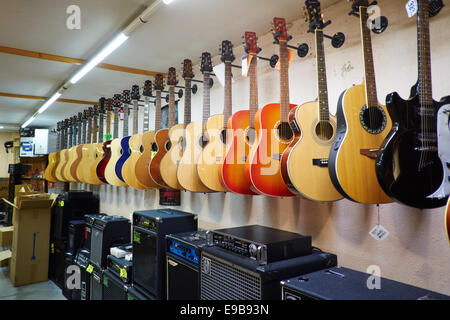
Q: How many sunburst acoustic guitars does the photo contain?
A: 2